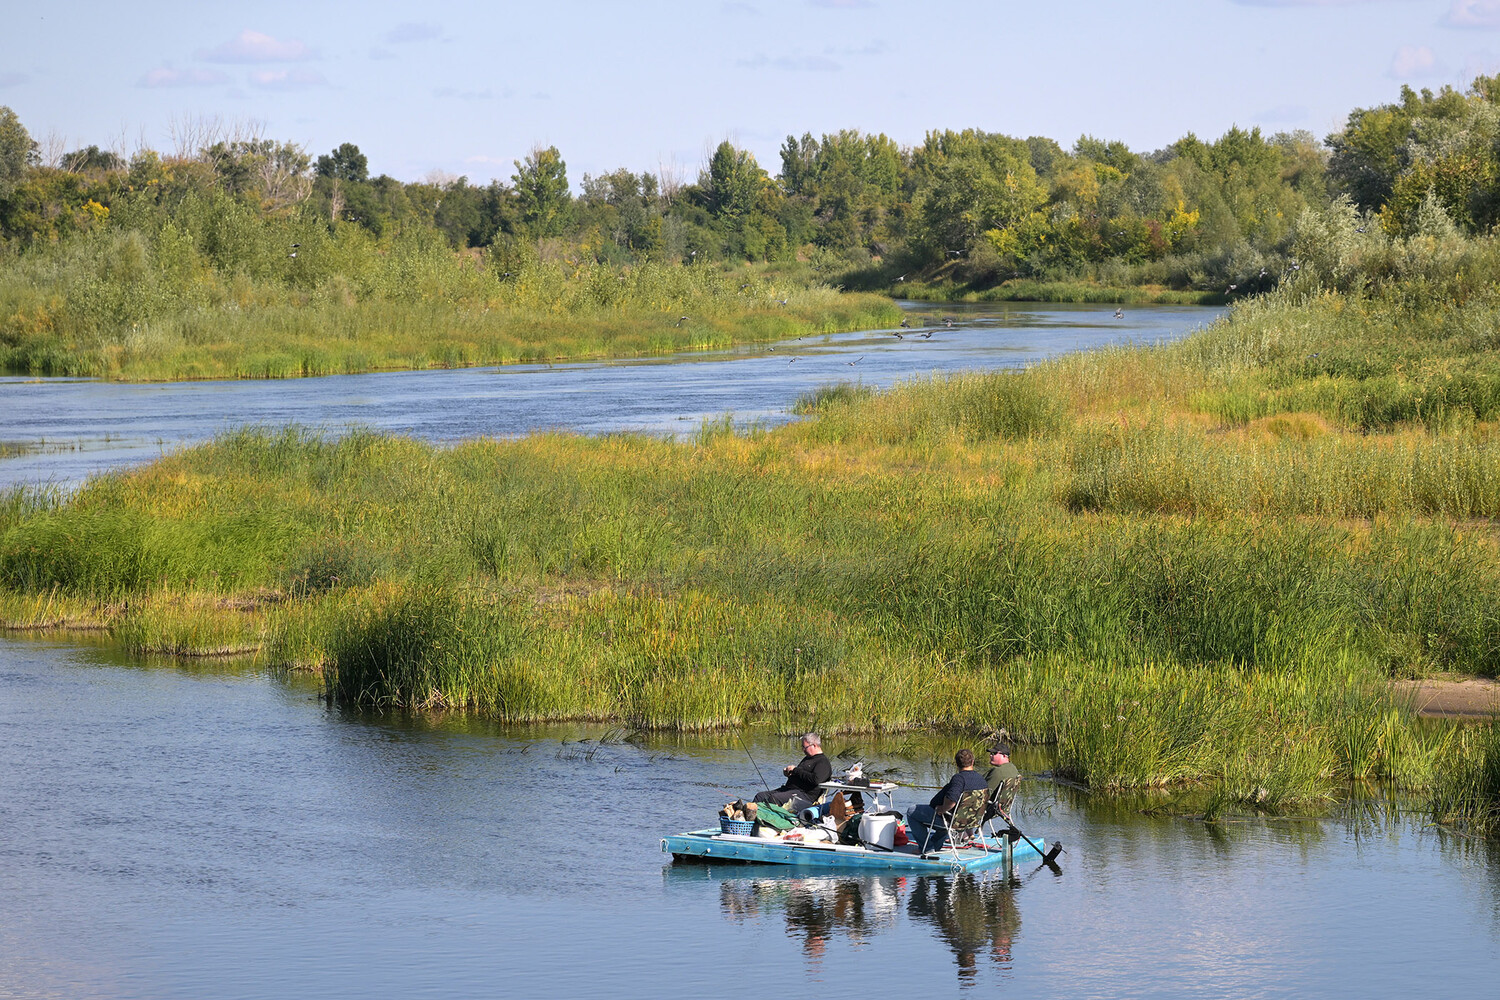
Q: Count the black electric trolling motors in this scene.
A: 1